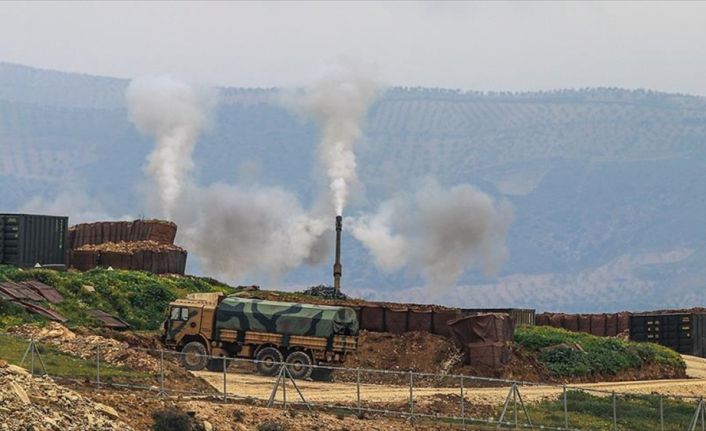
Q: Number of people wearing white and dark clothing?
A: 0